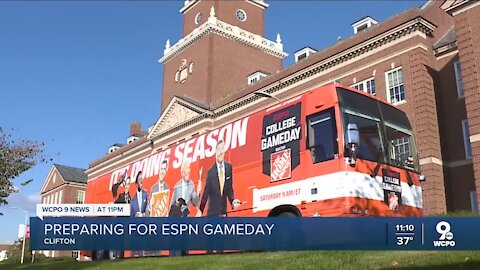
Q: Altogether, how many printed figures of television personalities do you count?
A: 5